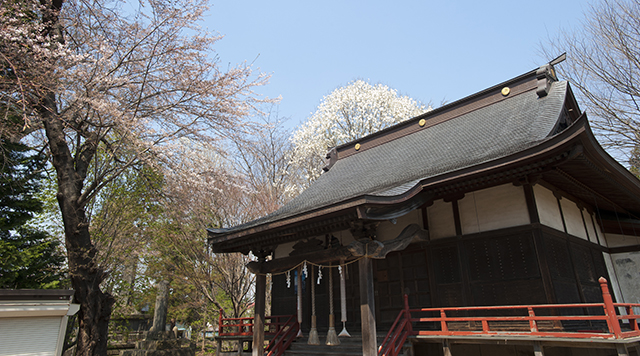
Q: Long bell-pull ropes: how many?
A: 4